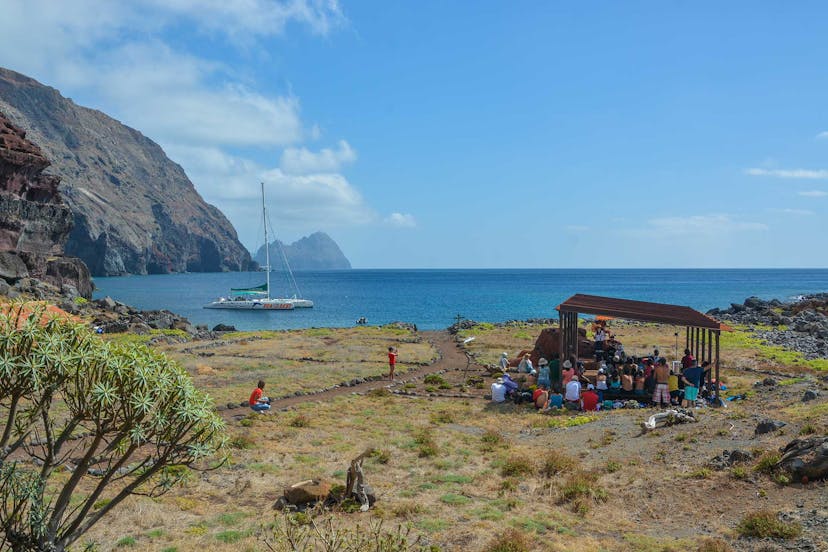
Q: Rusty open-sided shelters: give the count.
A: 1